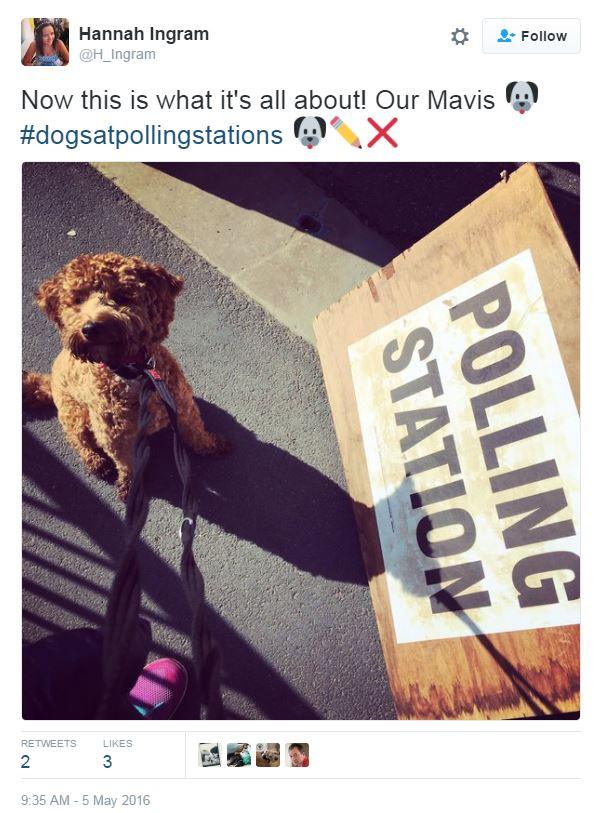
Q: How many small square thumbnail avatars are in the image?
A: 4